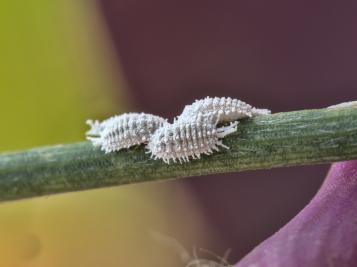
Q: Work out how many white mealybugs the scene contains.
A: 3